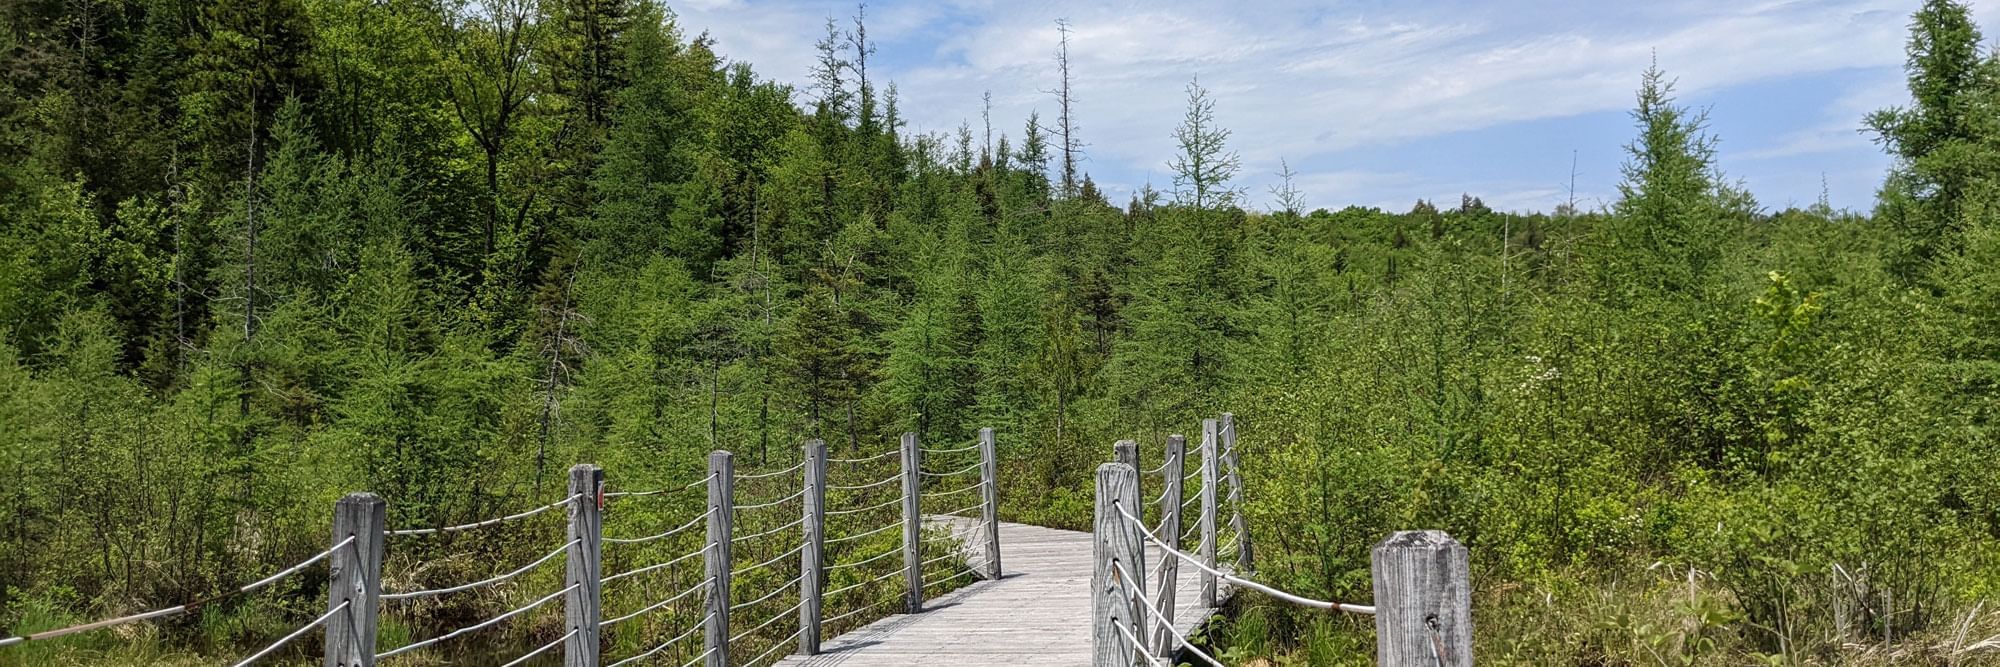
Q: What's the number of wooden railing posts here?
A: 12